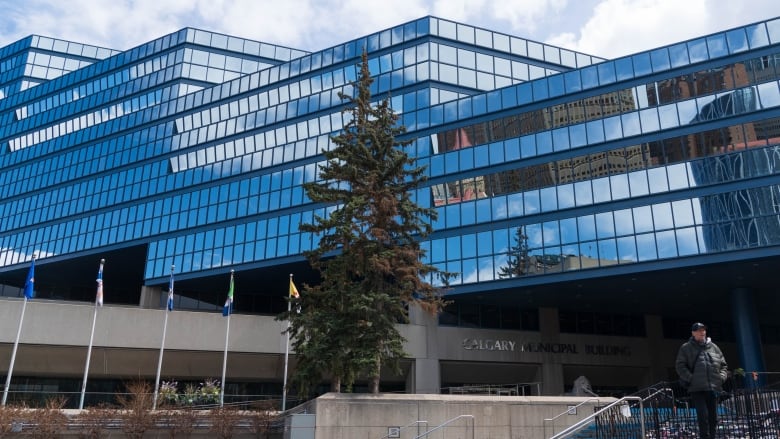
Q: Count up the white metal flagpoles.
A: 5